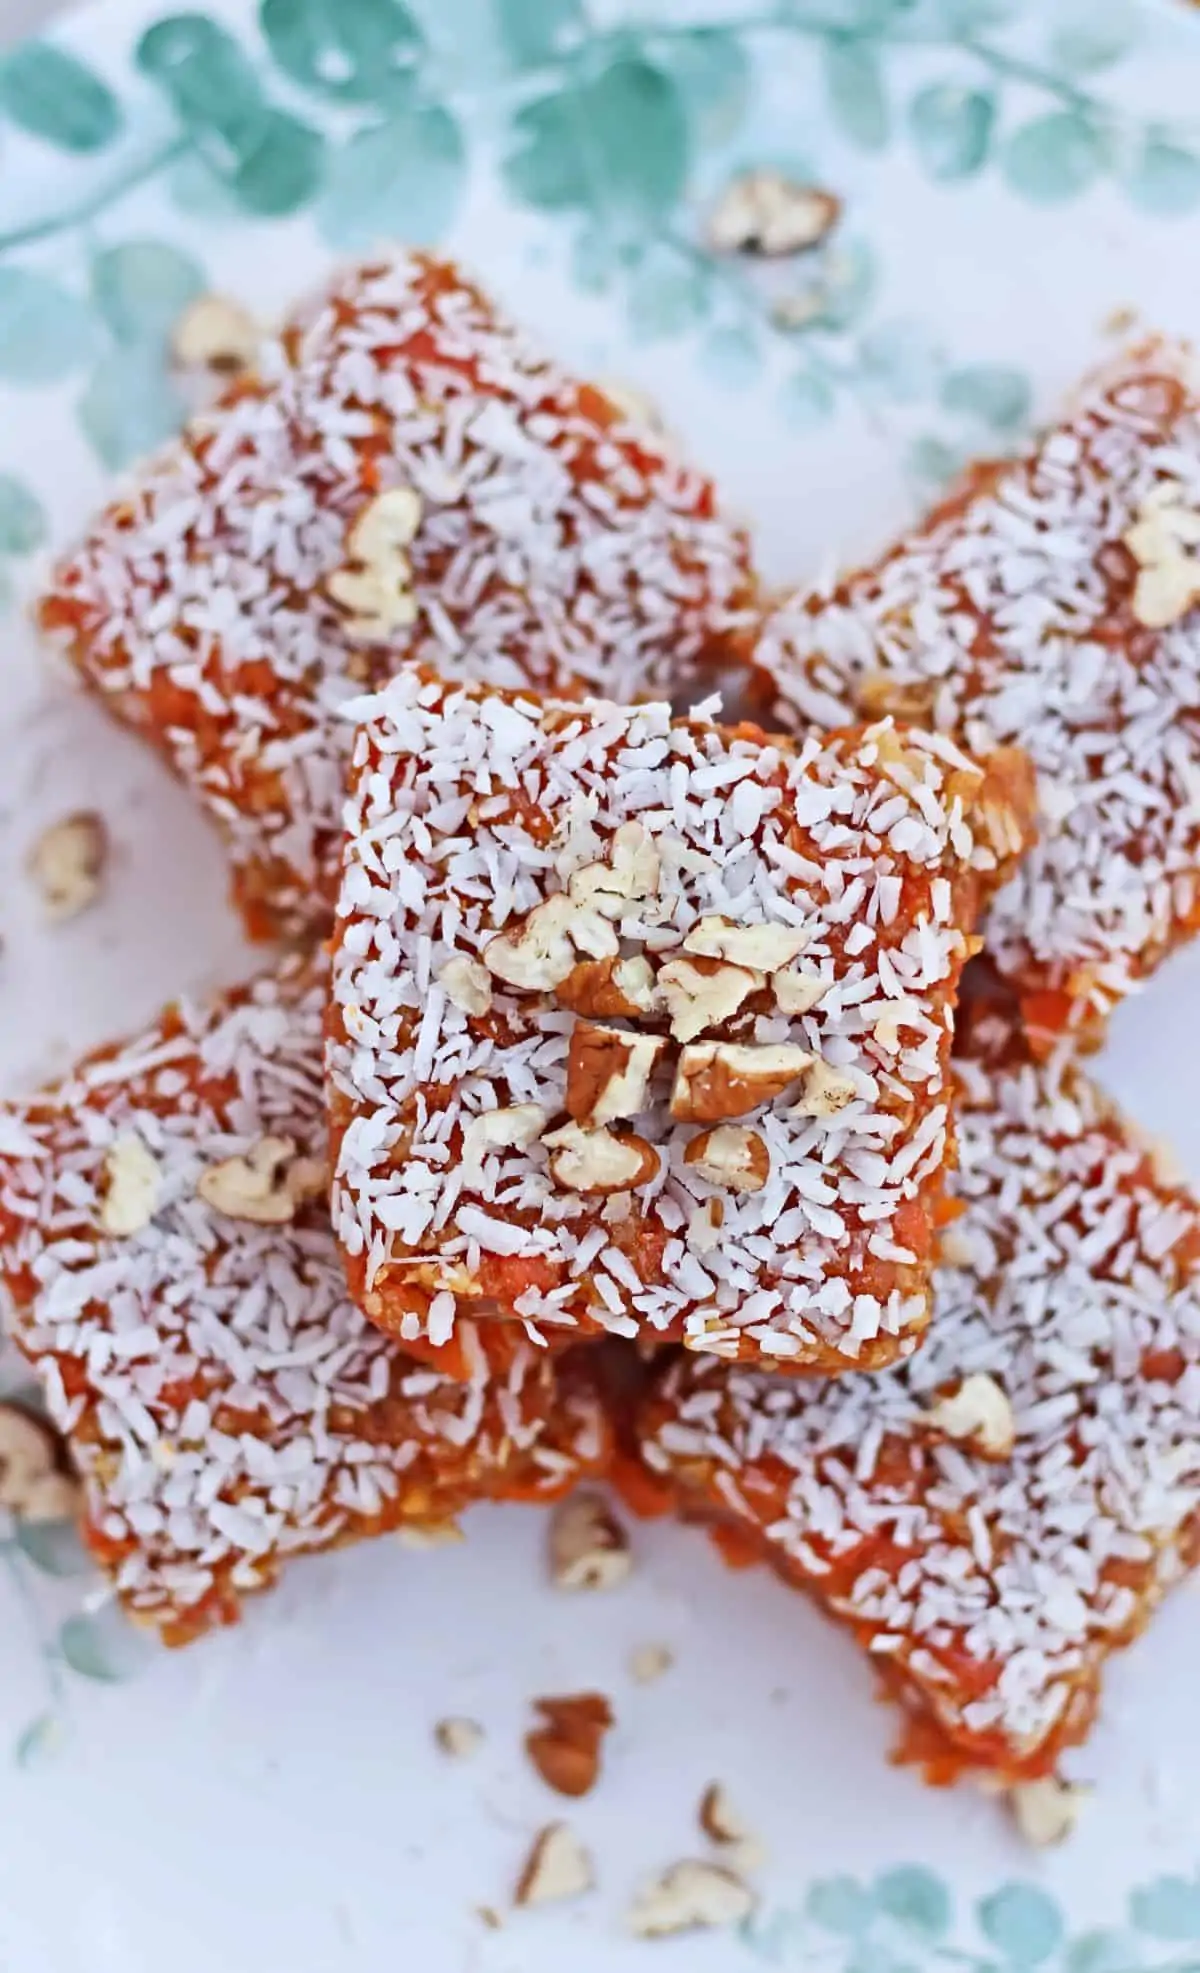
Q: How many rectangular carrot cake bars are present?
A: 5